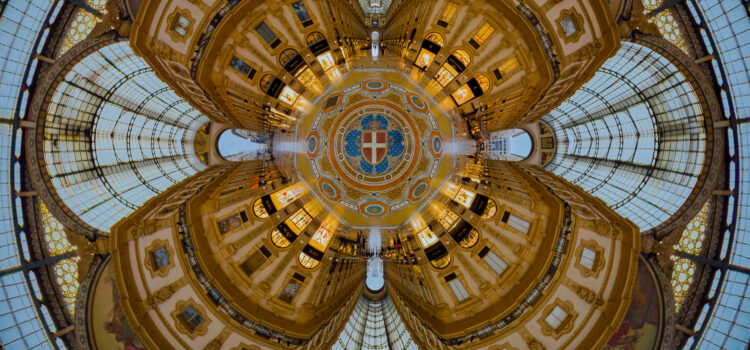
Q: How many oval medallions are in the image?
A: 8